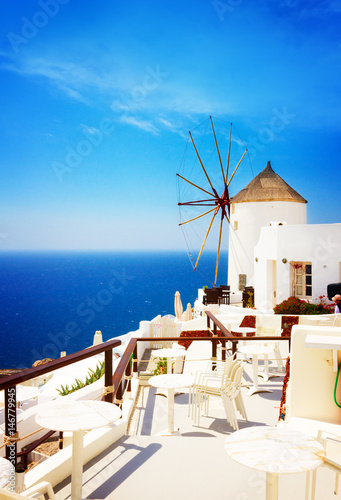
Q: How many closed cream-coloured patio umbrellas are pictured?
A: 2